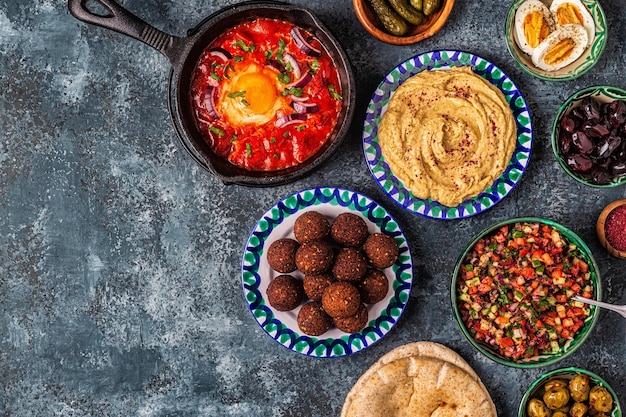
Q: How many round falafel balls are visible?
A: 12